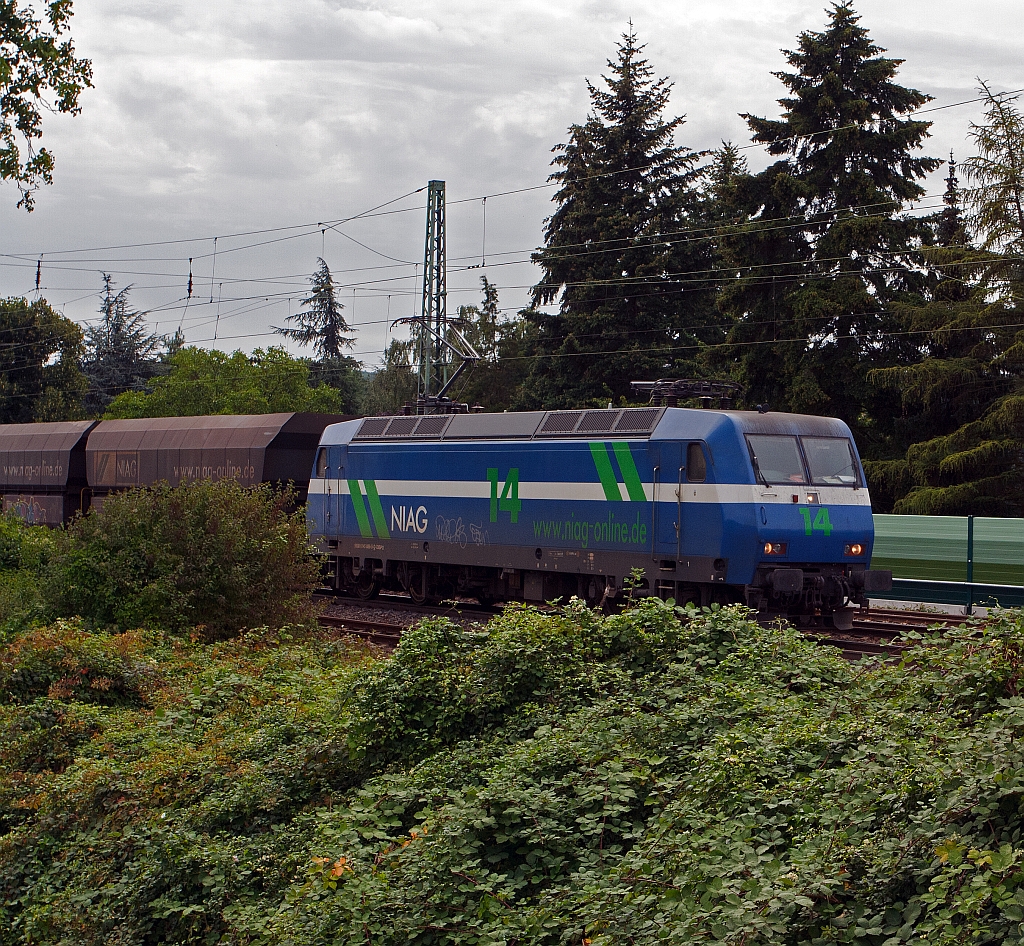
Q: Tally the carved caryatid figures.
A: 0